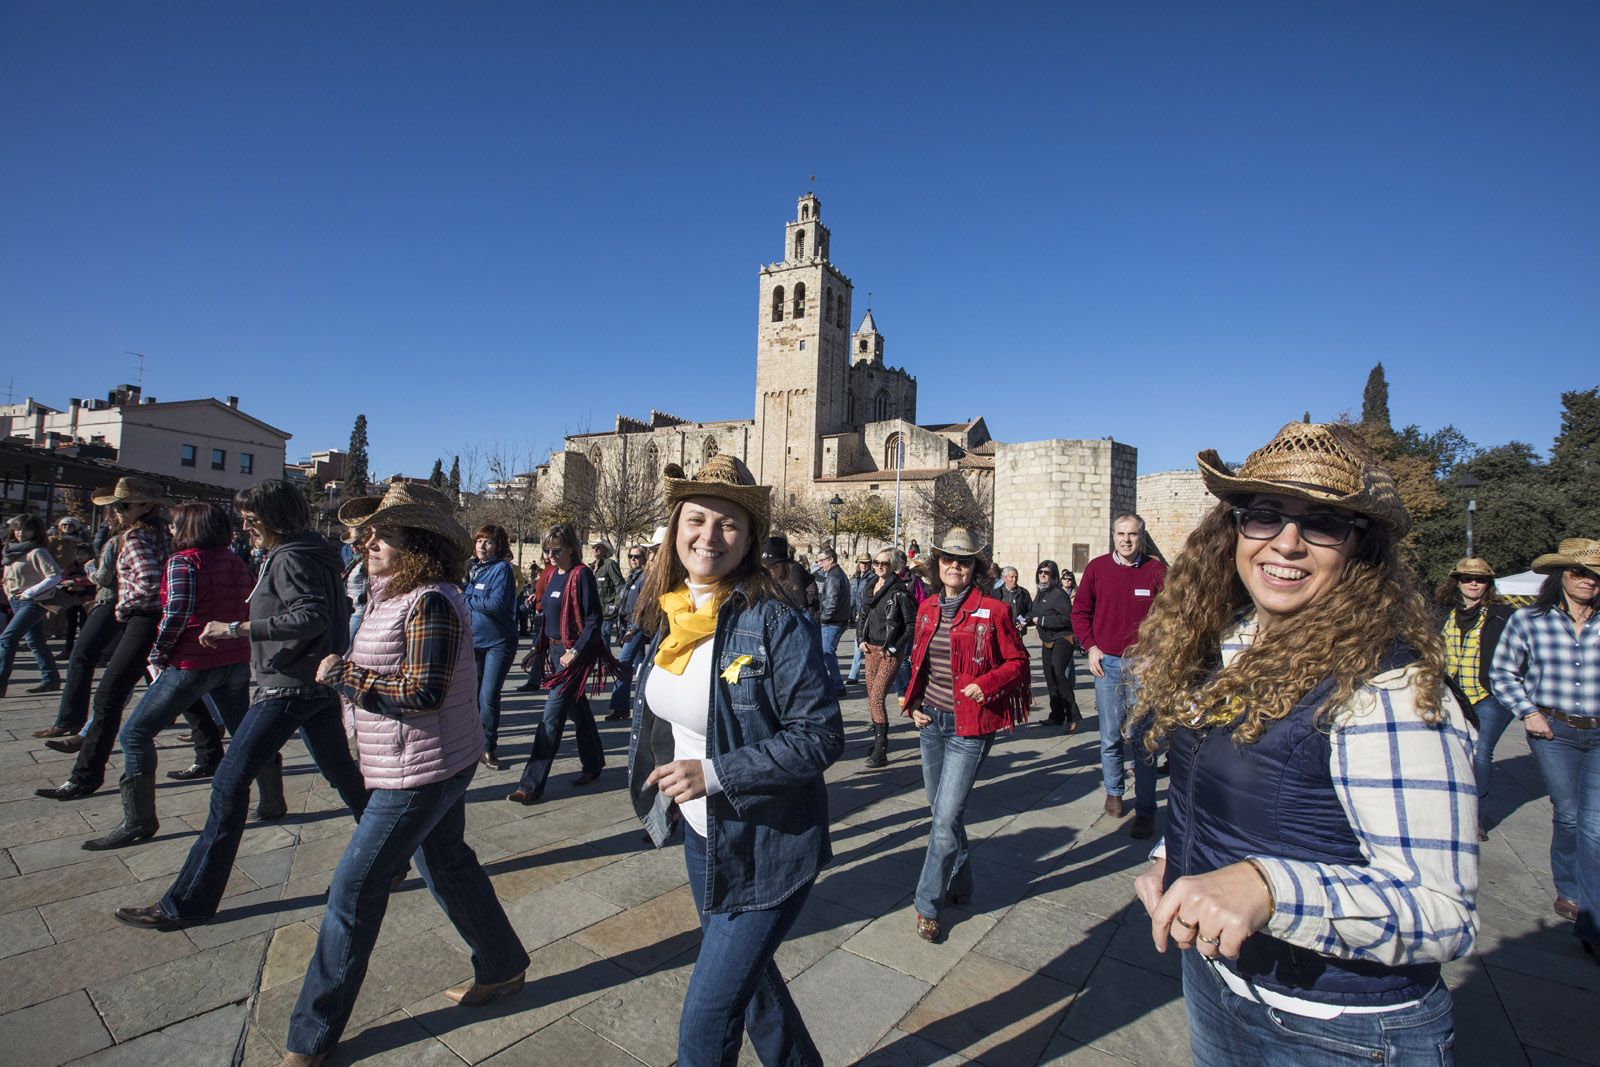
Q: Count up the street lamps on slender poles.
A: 2